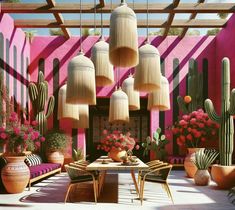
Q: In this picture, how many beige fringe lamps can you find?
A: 9